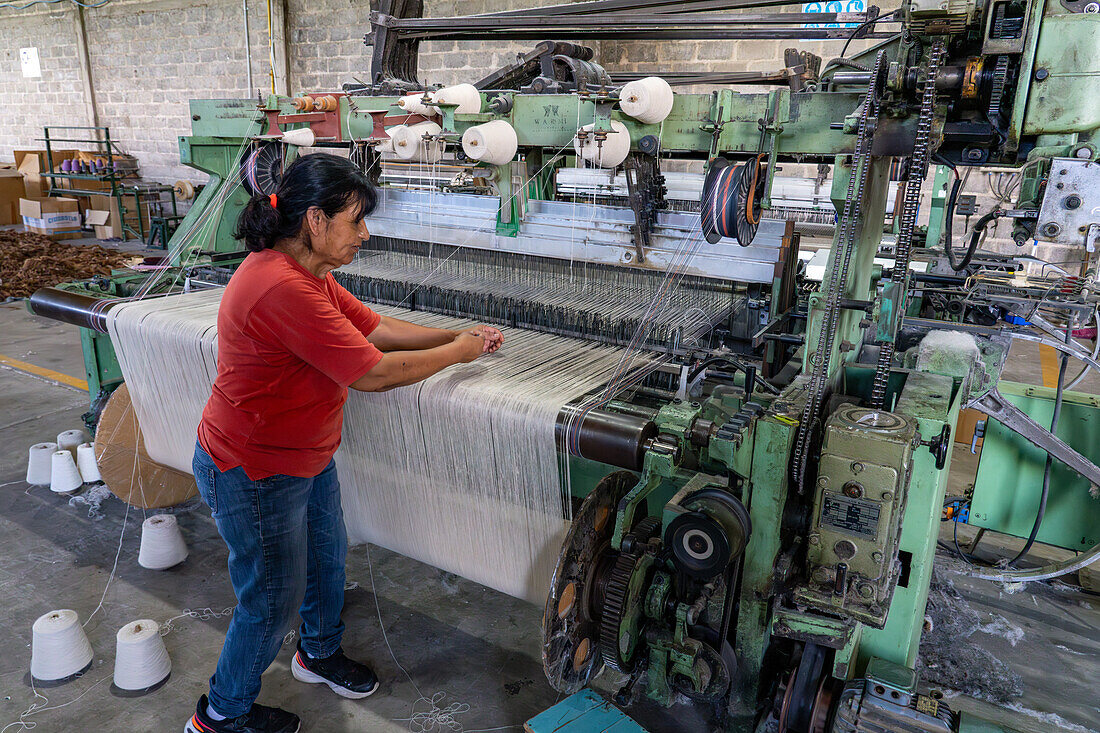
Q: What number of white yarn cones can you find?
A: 15